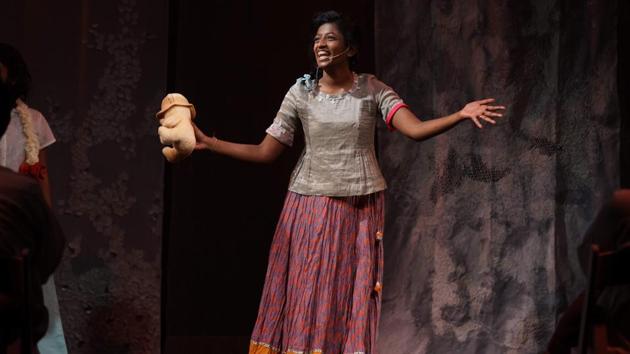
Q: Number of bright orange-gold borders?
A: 1